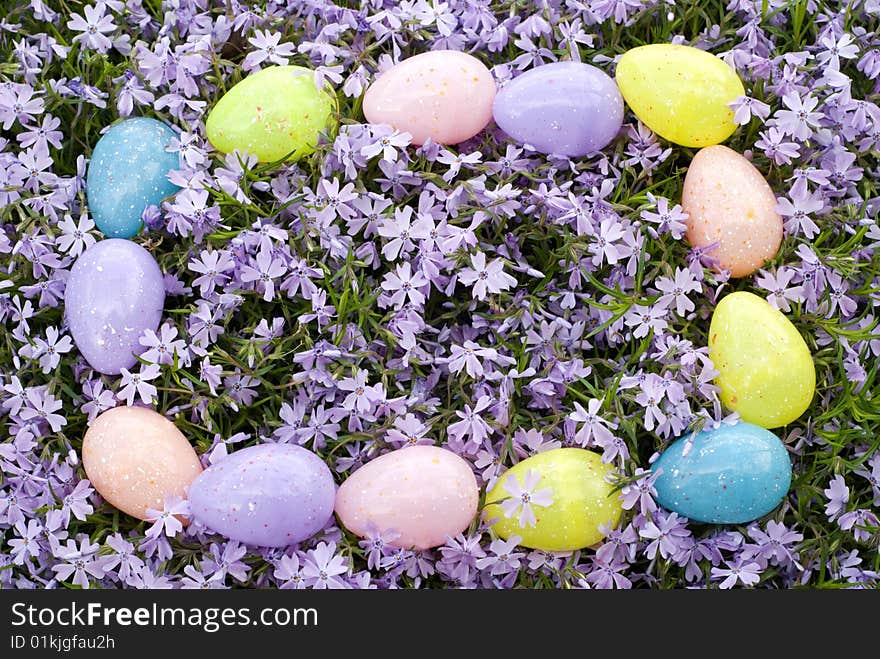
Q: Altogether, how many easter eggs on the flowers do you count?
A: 13